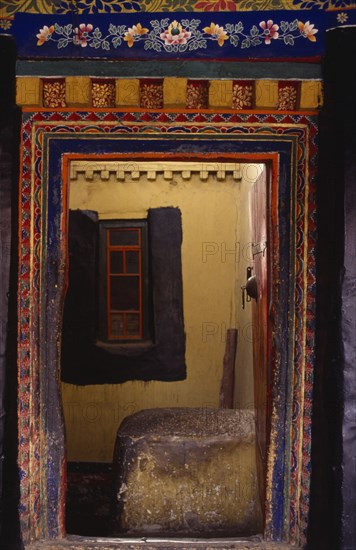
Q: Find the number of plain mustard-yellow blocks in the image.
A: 7